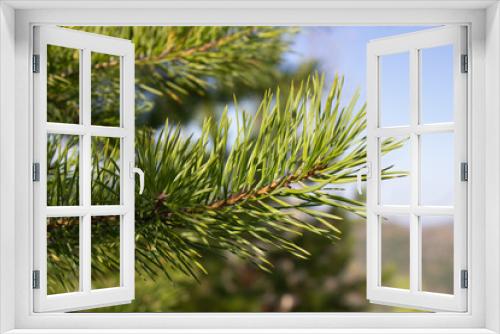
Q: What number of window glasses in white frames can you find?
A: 12